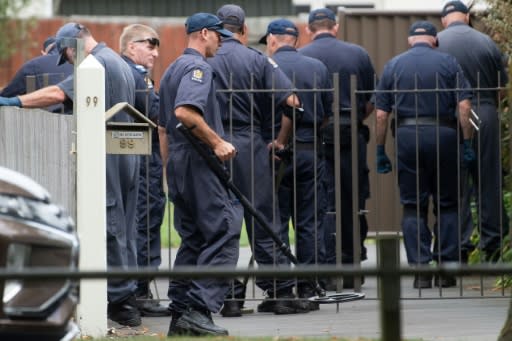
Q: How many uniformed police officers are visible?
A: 9